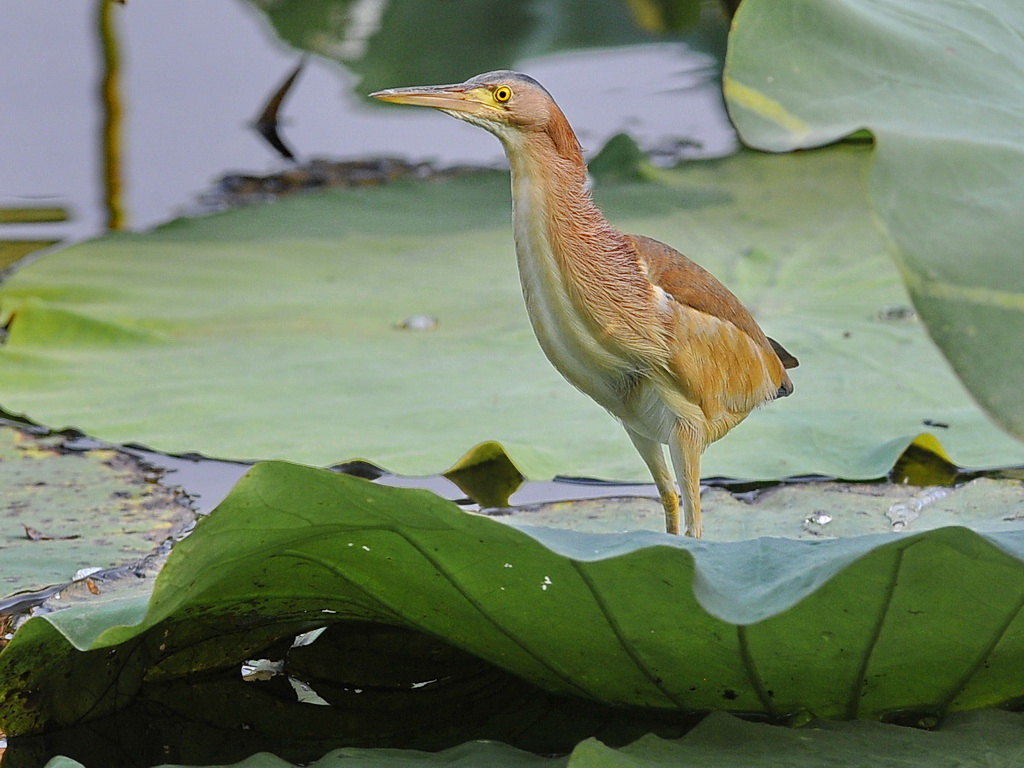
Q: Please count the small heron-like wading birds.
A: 1